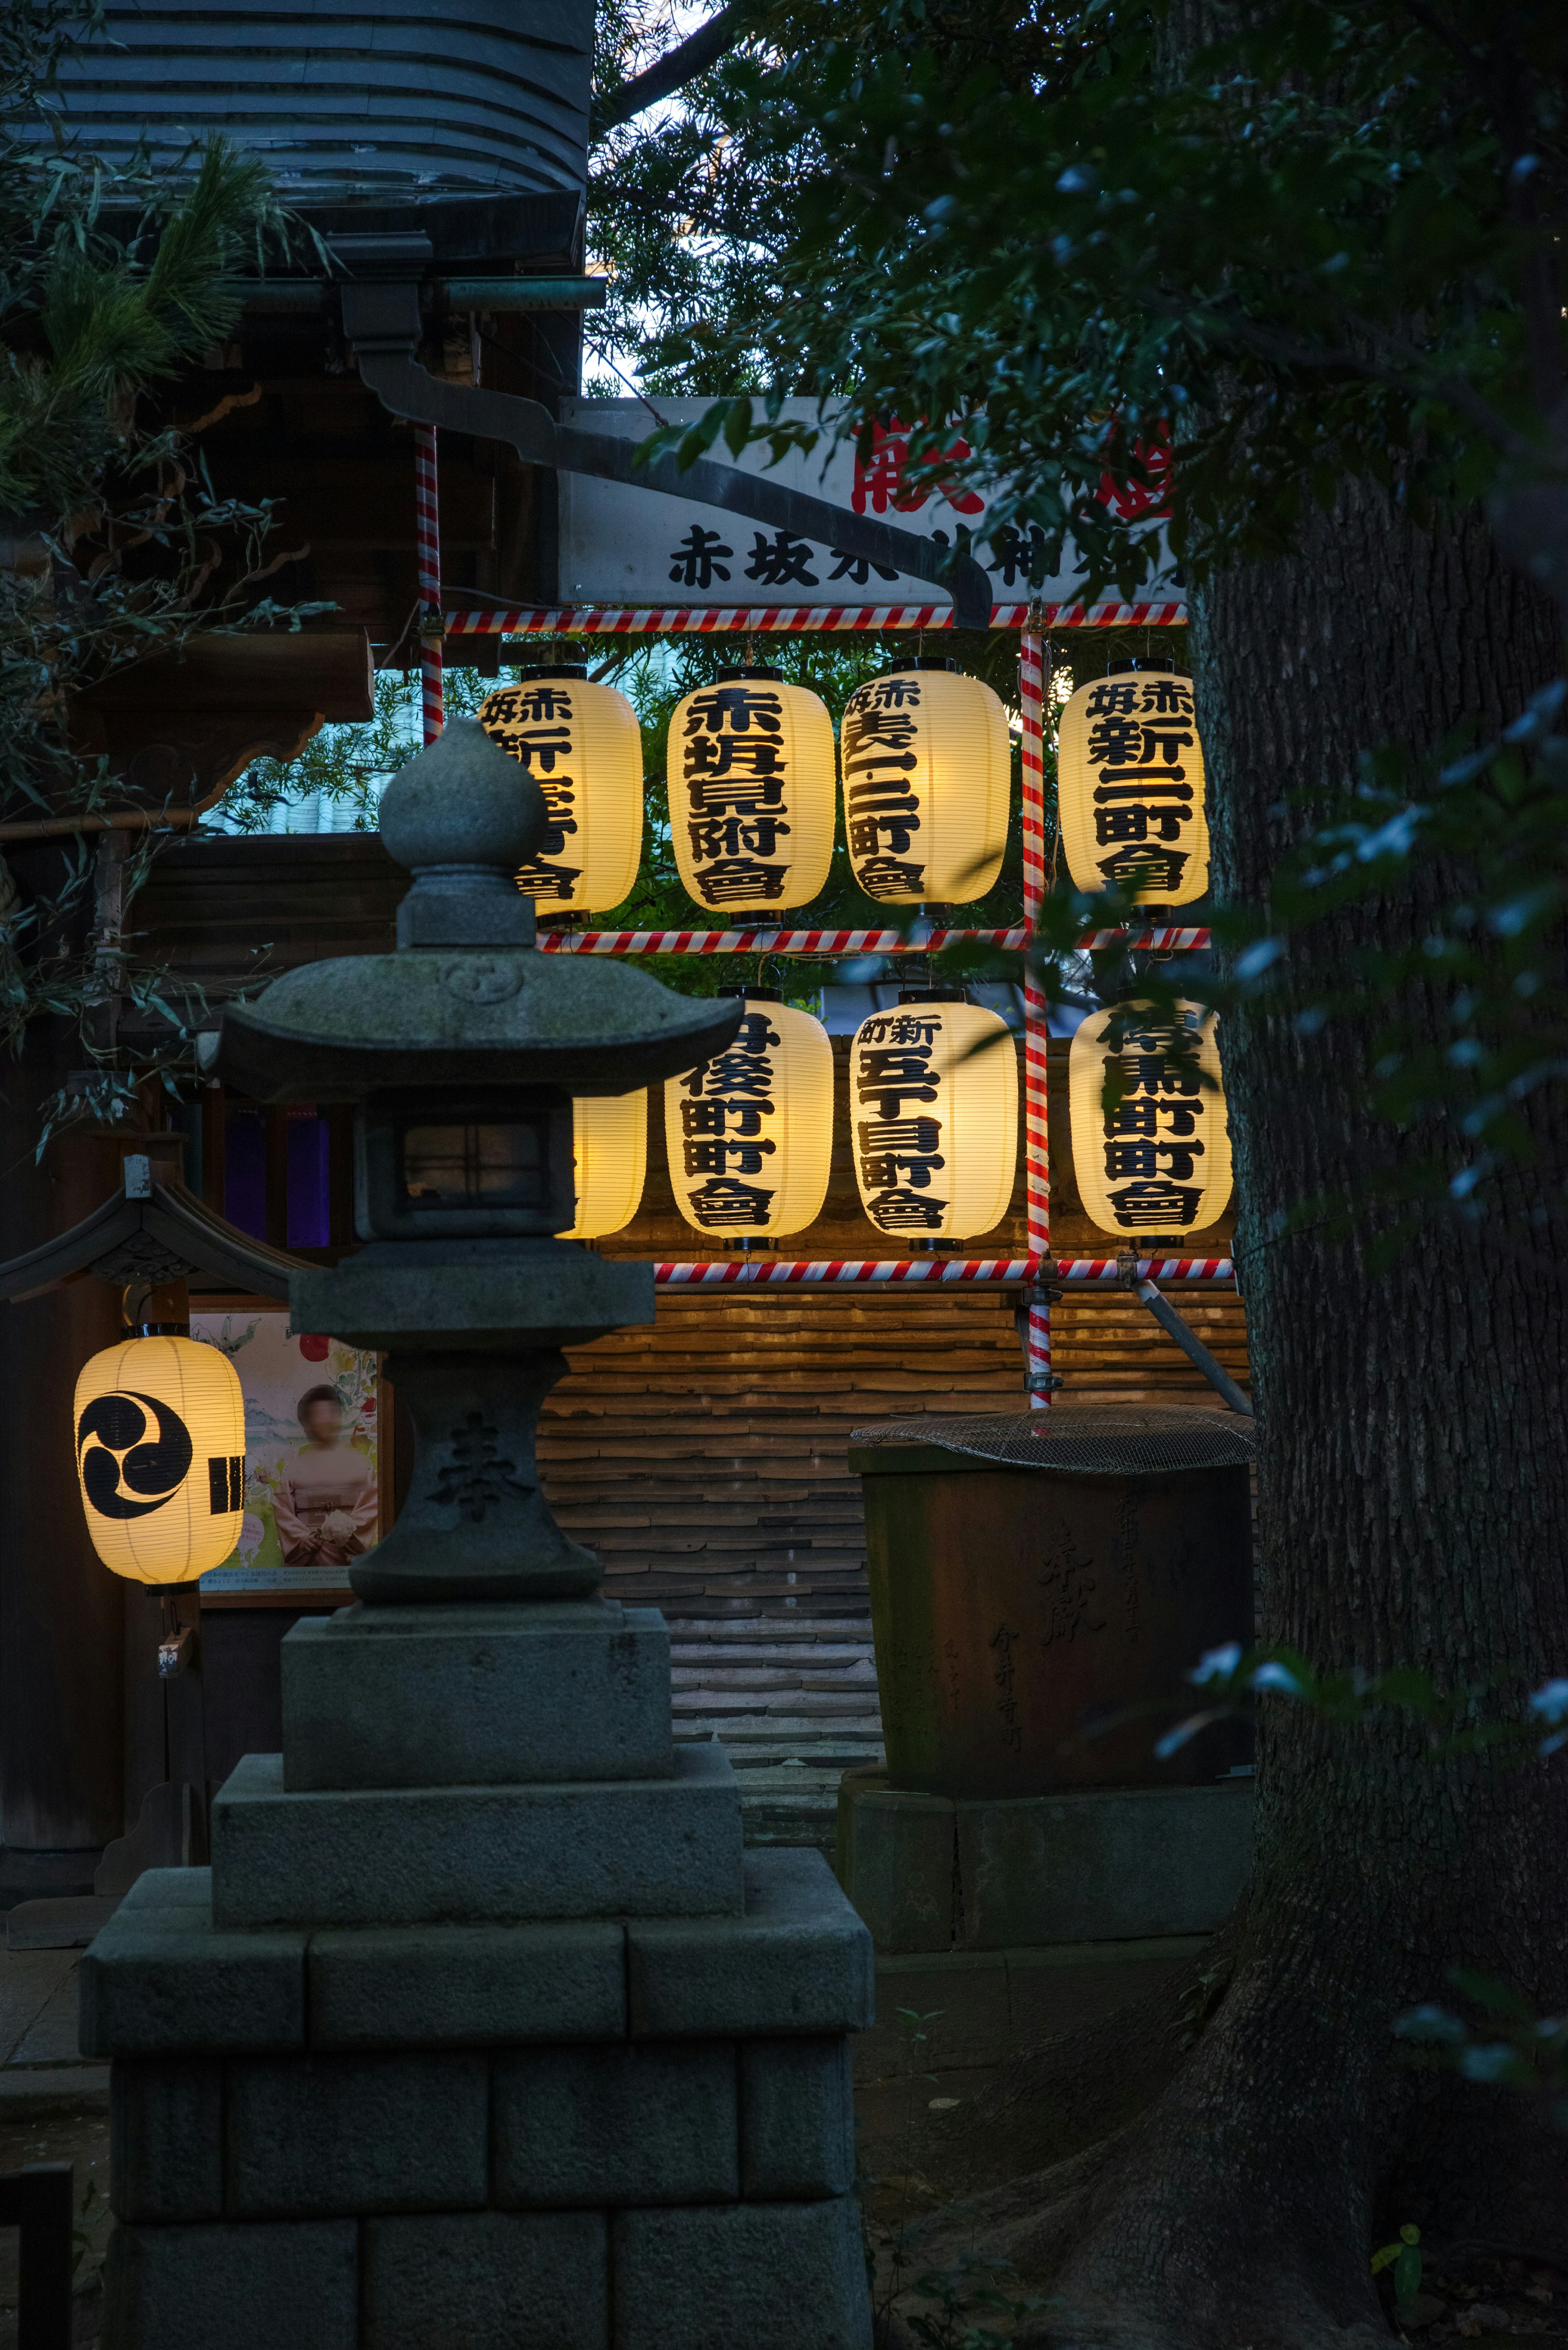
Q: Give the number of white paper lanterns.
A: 9